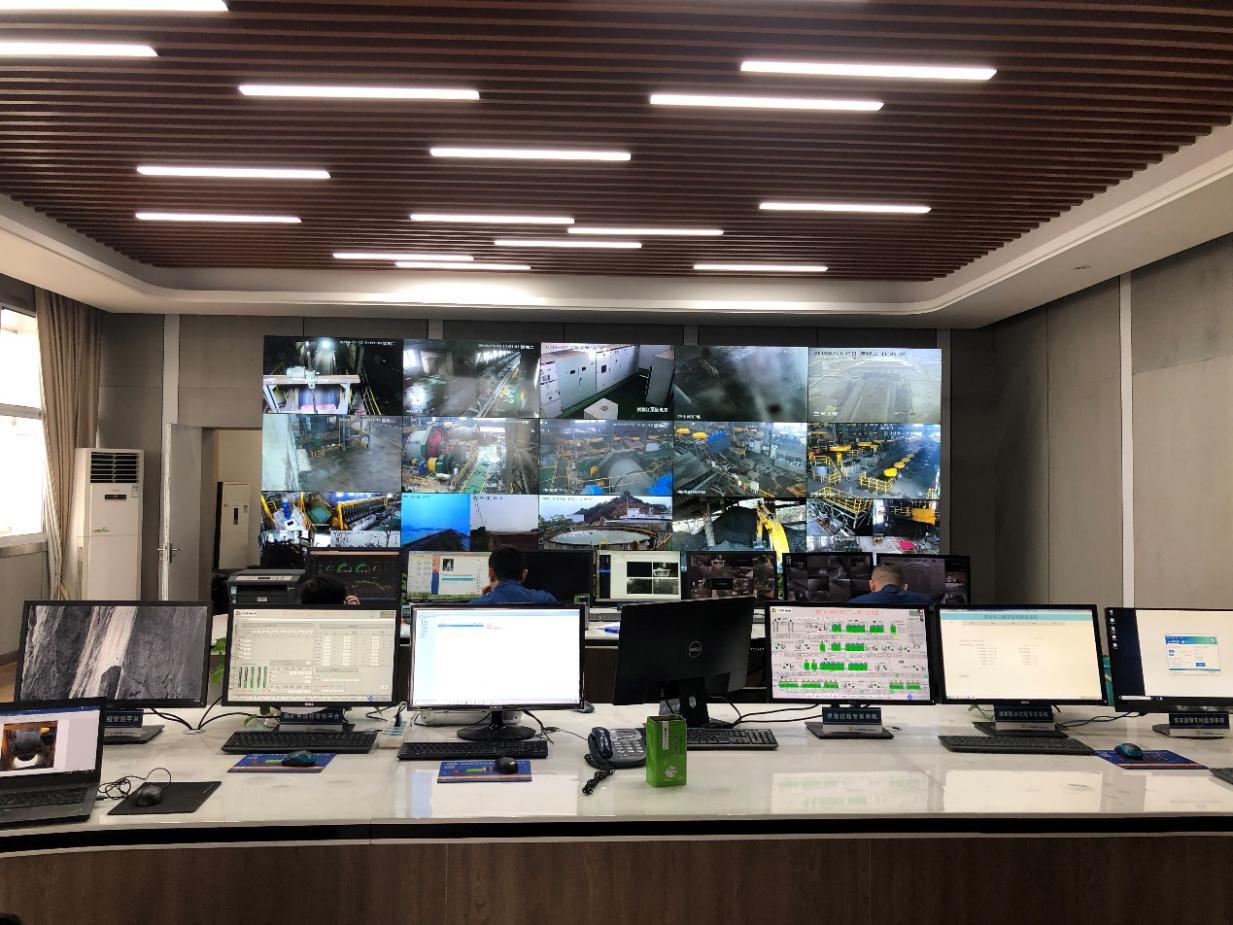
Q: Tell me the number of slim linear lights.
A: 15